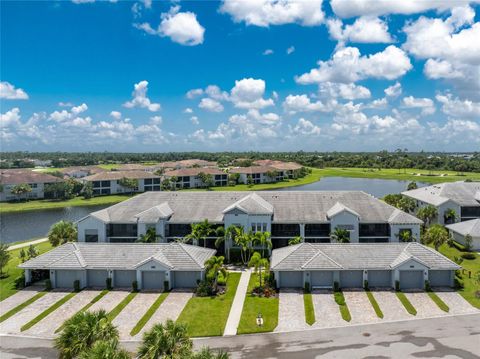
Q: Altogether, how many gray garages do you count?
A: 11